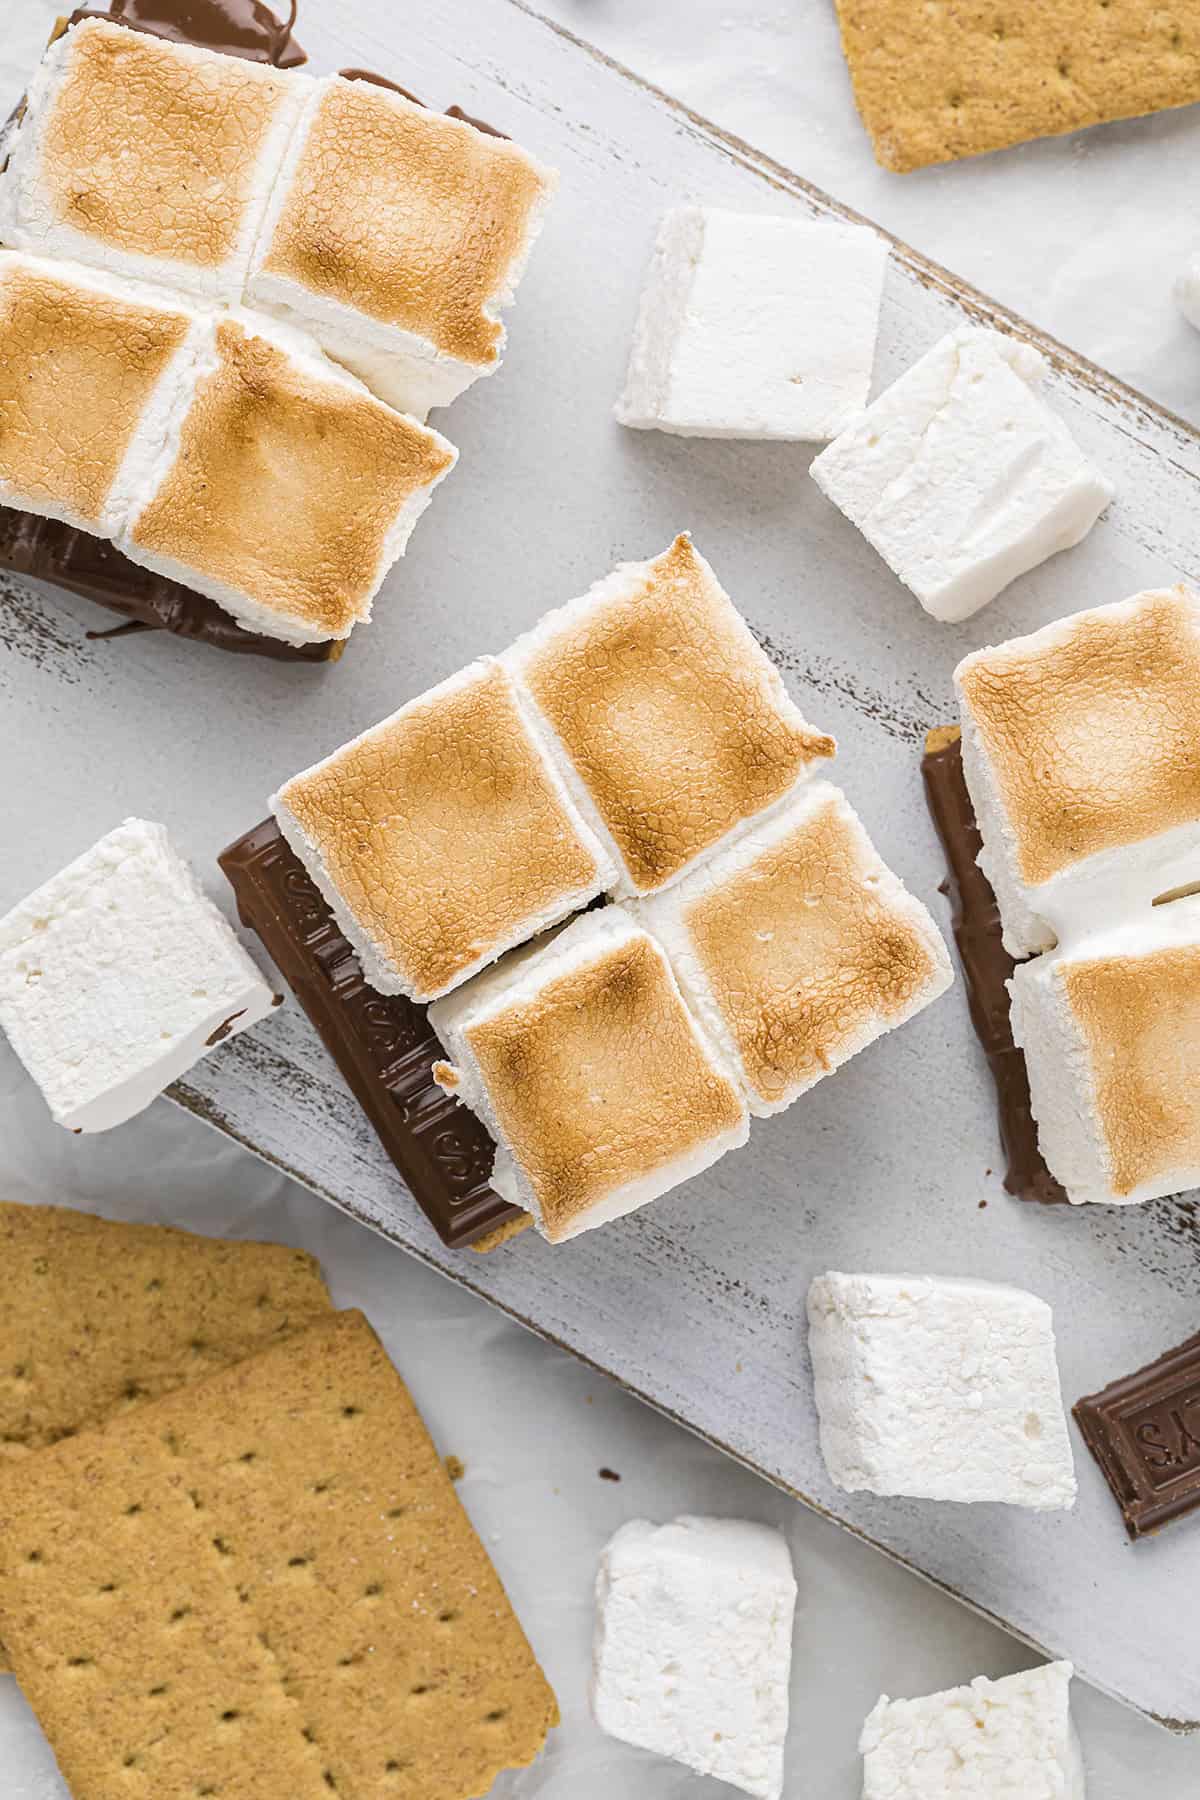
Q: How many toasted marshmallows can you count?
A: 10